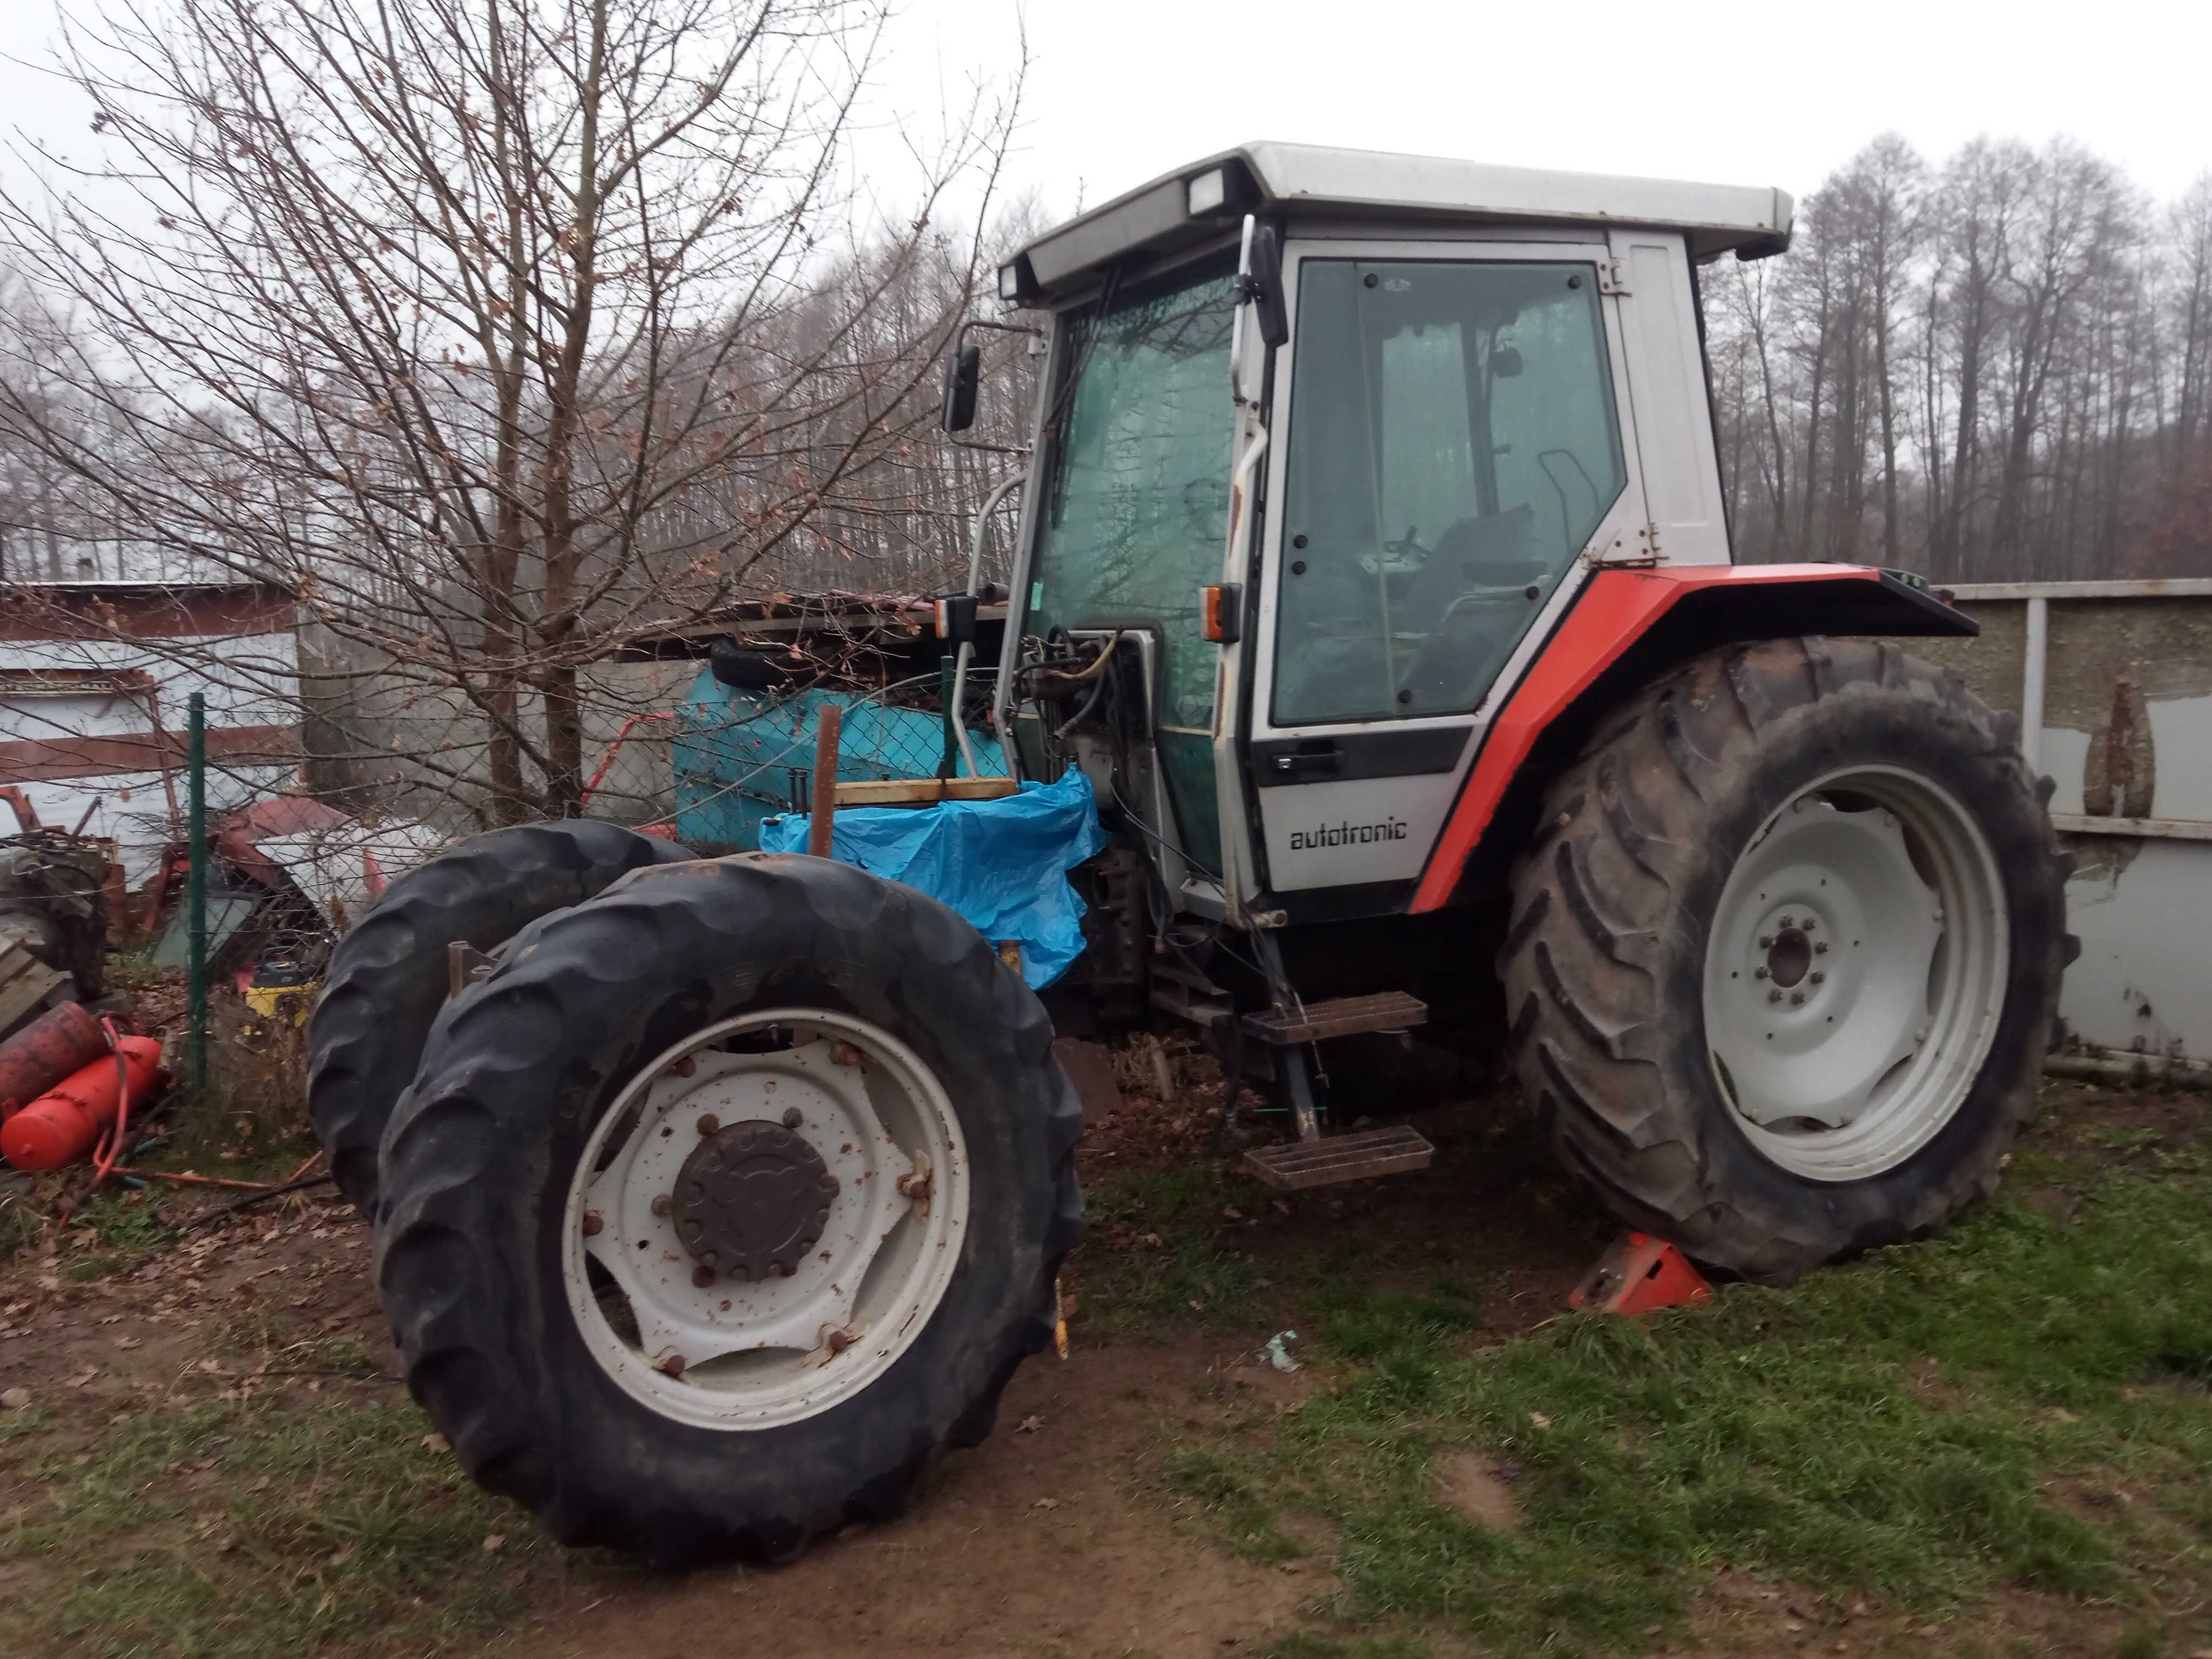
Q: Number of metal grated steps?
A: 2